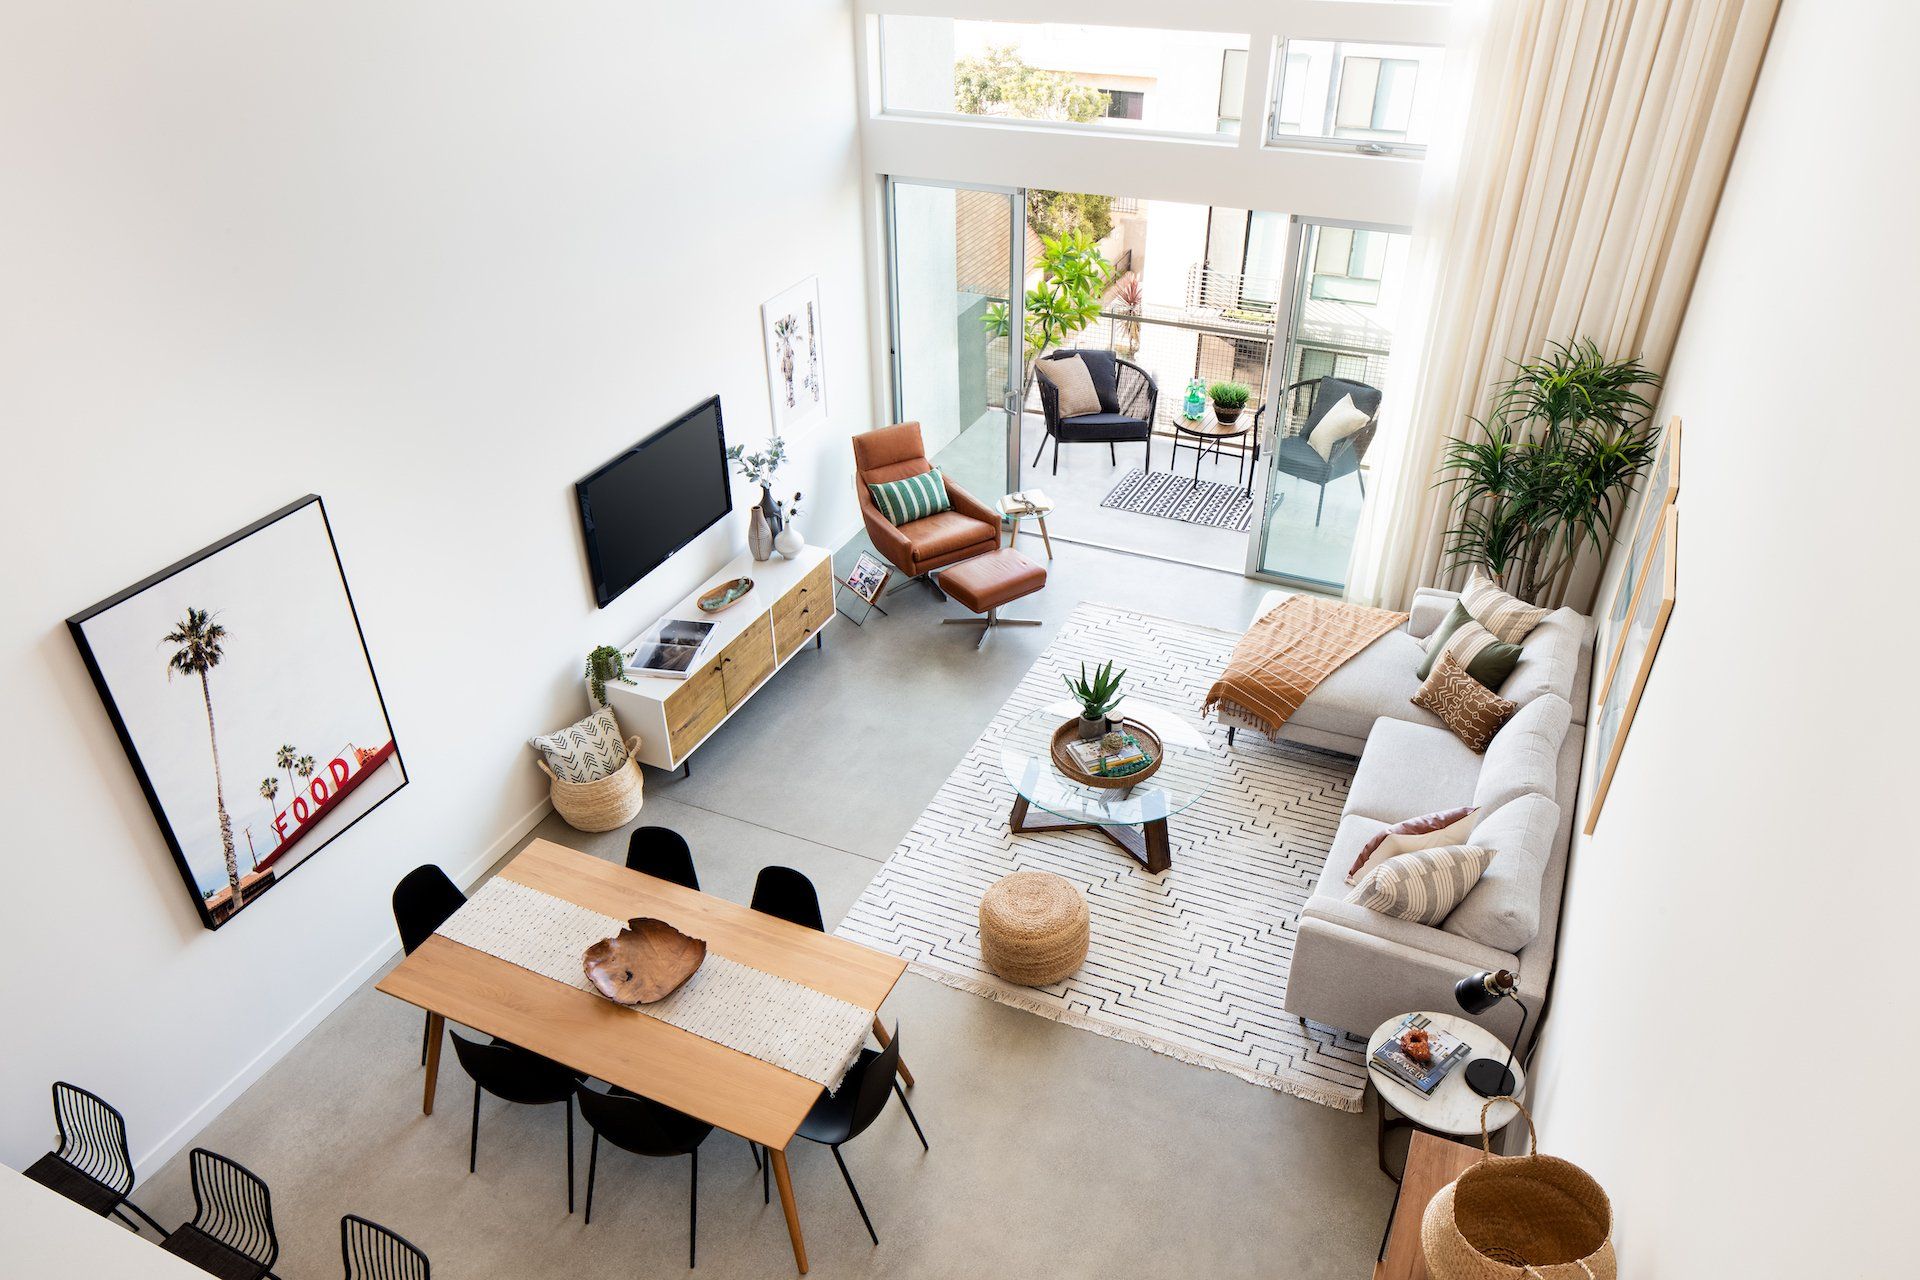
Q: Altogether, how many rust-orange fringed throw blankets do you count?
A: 1